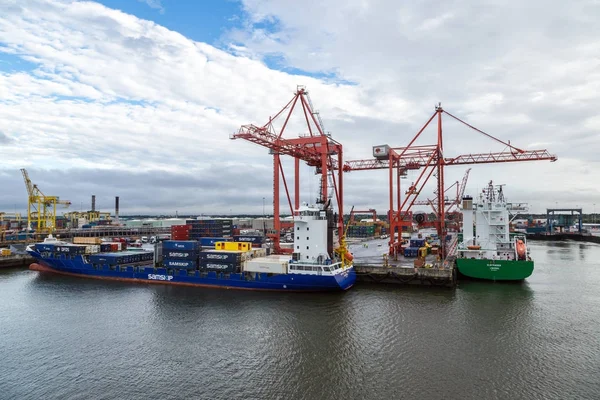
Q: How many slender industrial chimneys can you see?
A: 2